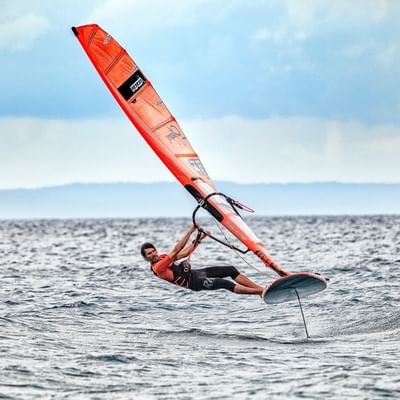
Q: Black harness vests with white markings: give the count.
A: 1